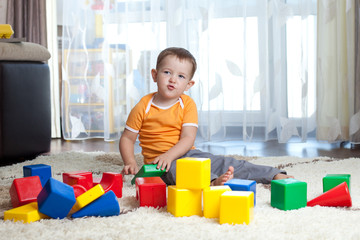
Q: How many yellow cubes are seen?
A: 4